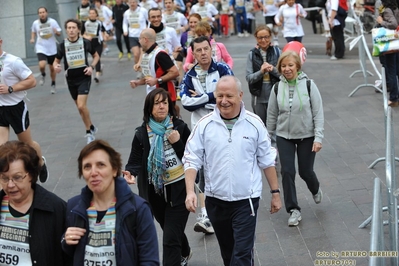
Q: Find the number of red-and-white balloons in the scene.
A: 1